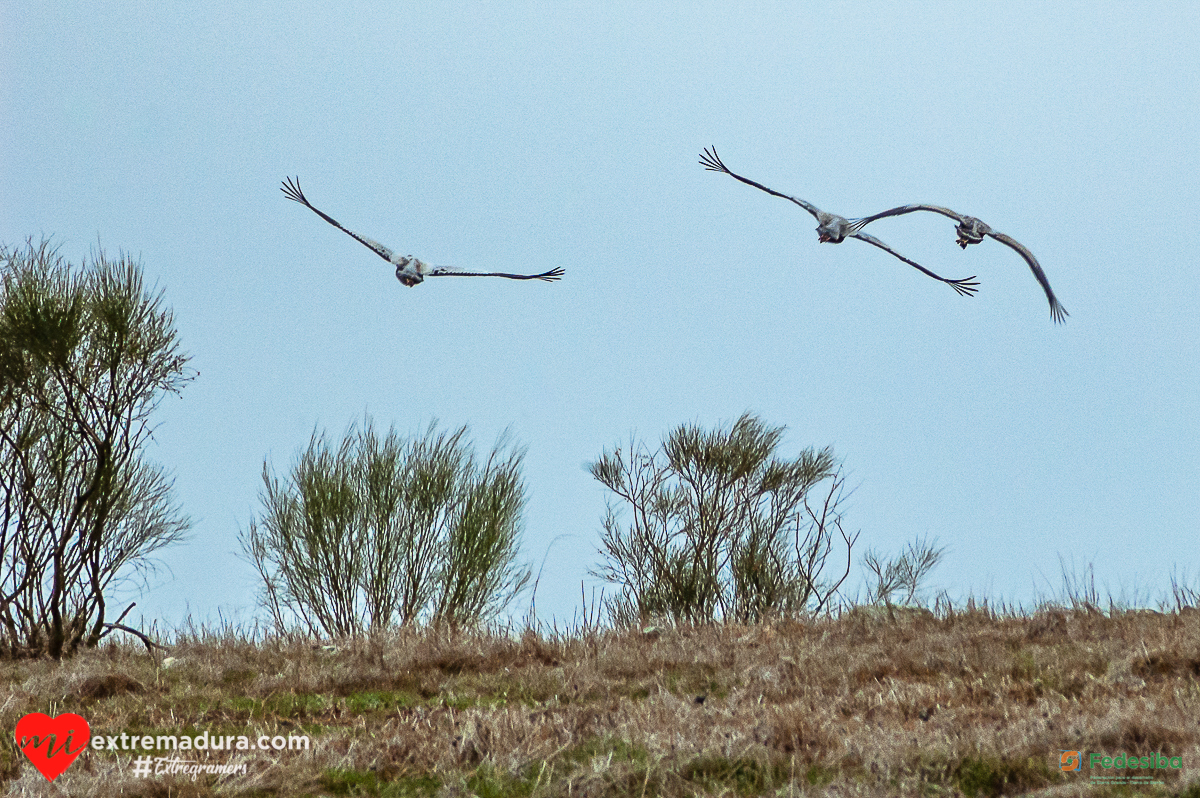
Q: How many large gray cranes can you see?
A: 3